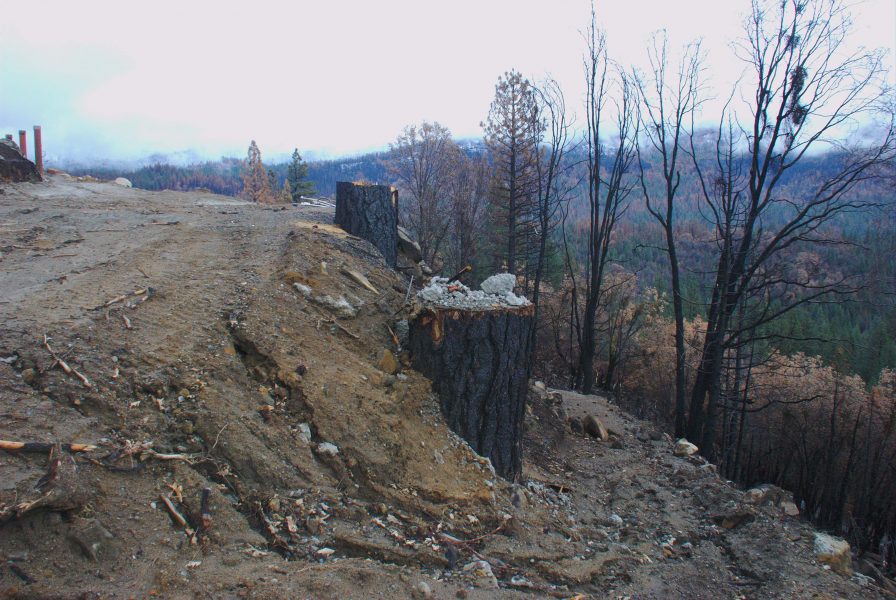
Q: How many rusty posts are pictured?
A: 3